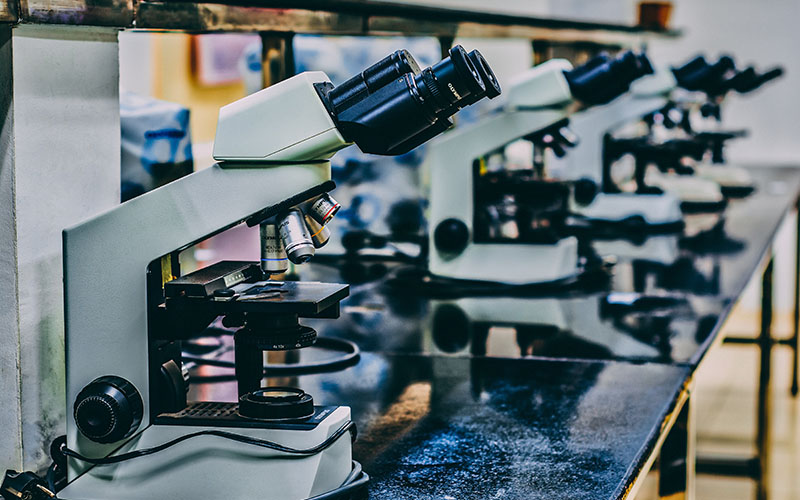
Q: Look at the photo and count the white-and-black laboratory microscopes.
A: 5